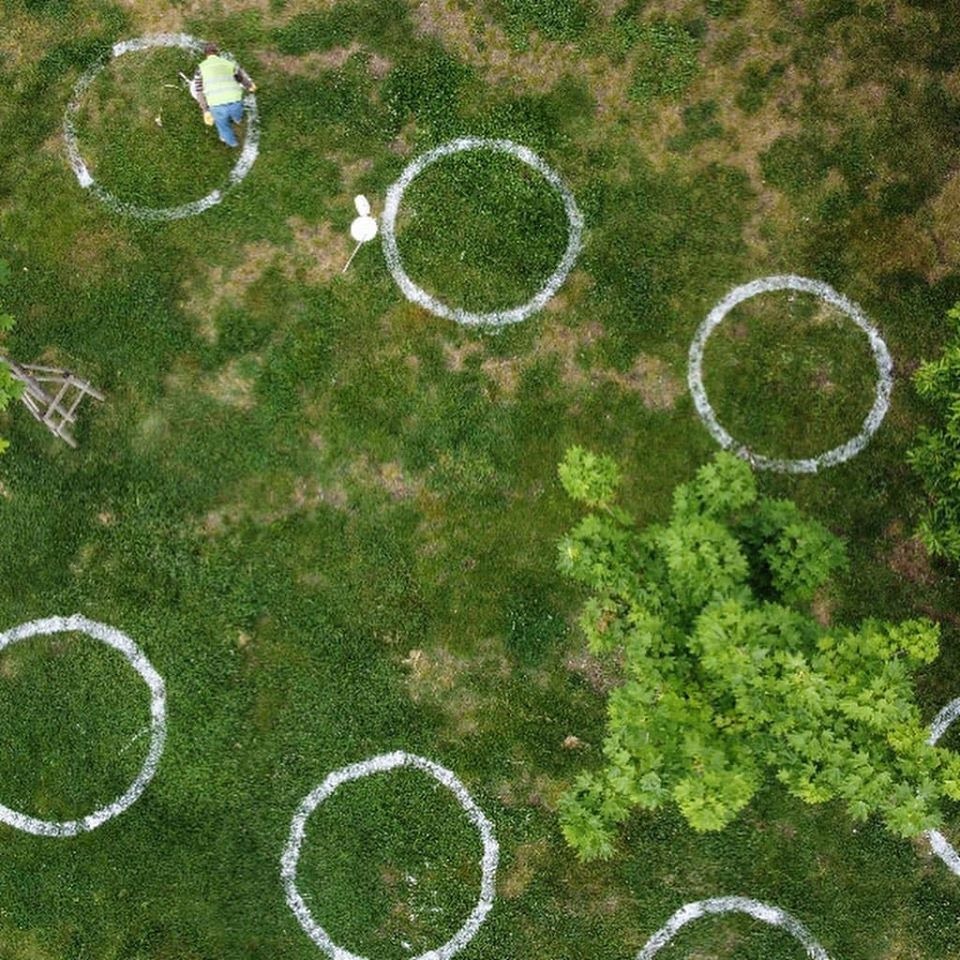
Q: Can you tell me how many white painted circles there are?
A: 7